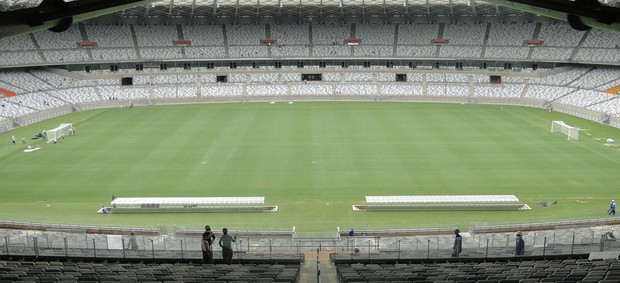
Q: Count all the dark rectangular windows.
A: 5